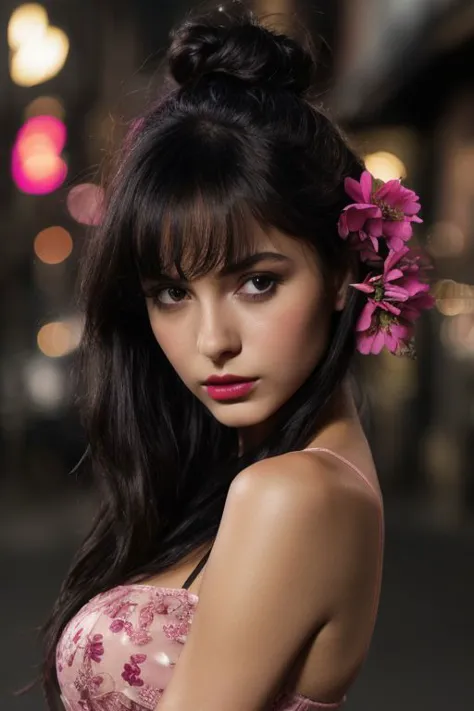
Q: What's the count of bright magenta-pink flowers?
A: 3